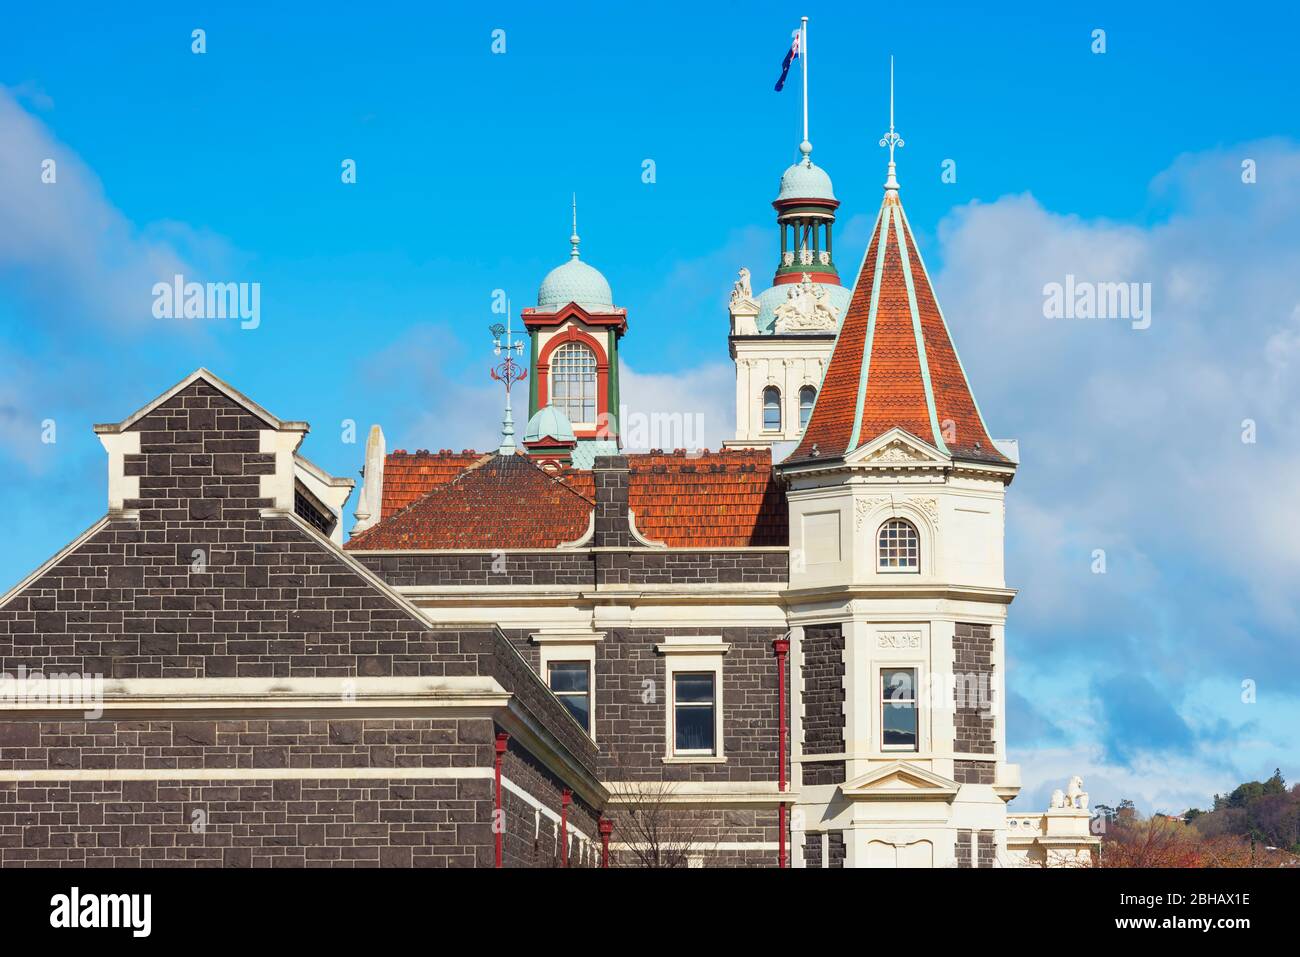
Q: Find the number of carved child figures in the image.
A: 0